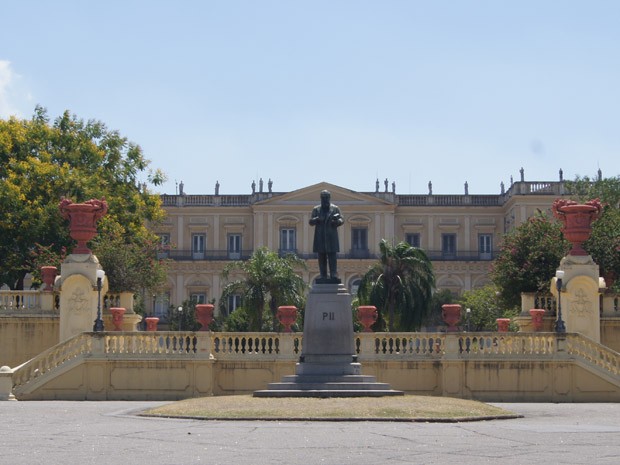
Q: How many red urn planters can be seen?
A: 11